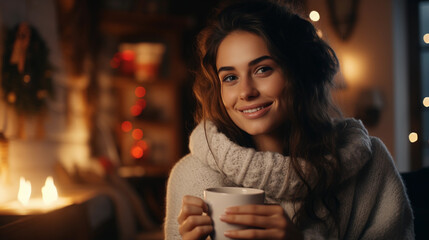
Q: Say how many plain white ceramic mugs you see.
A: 1